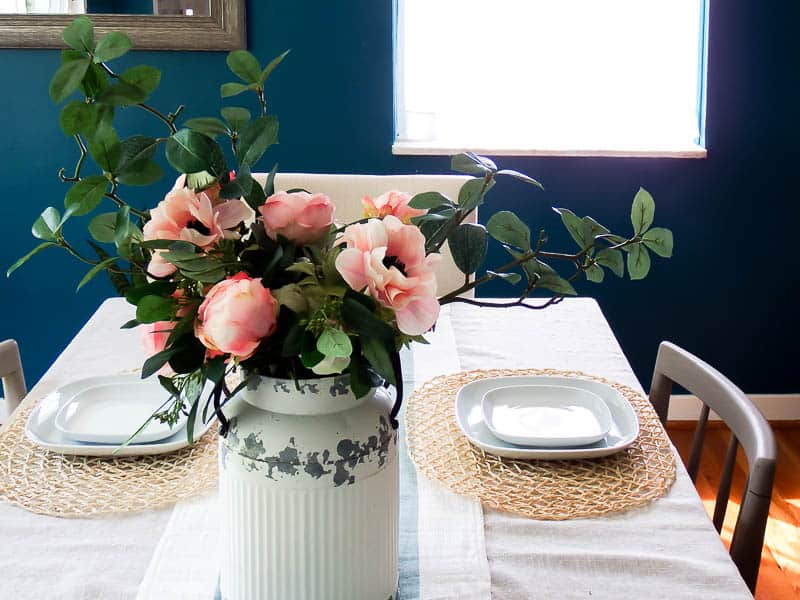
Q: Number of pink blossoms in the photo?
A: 6